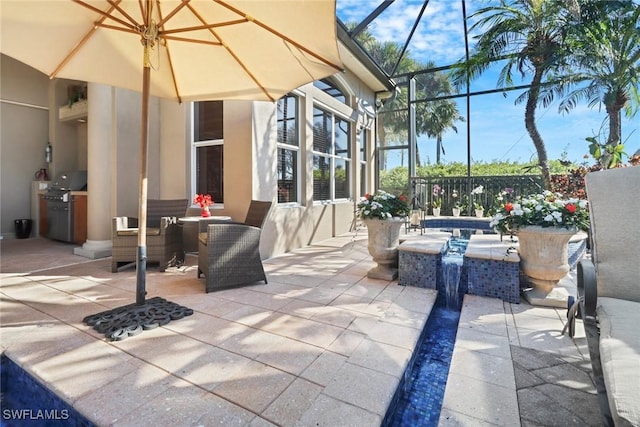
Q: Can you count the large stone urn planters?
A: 2